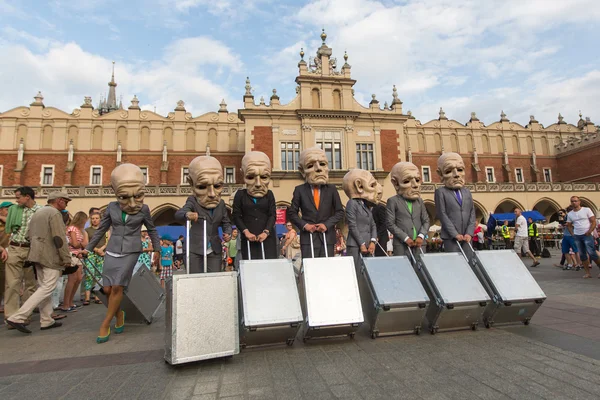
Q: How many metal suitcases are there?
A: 7